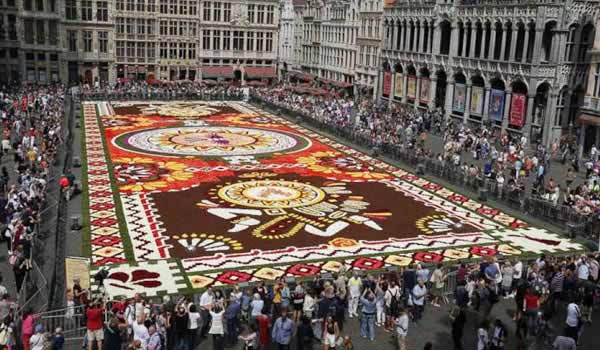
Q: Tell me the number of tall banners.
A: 8